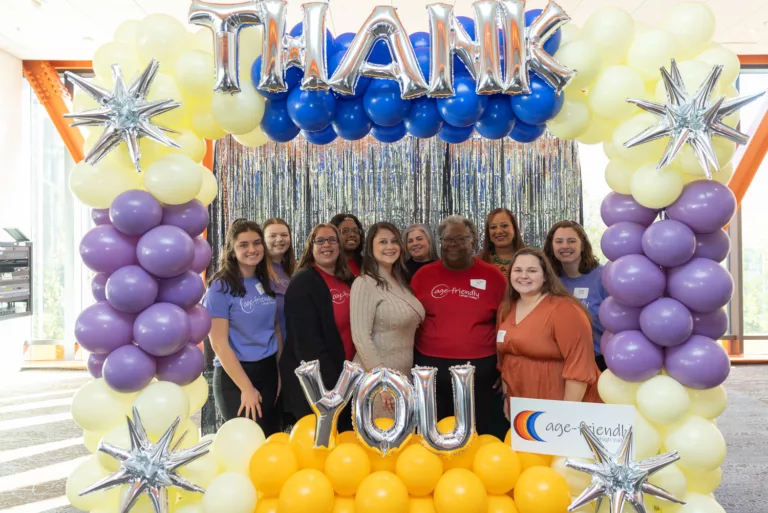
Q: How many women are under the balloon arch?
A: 10